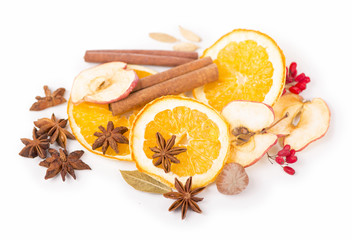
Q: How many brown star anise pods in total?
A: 7